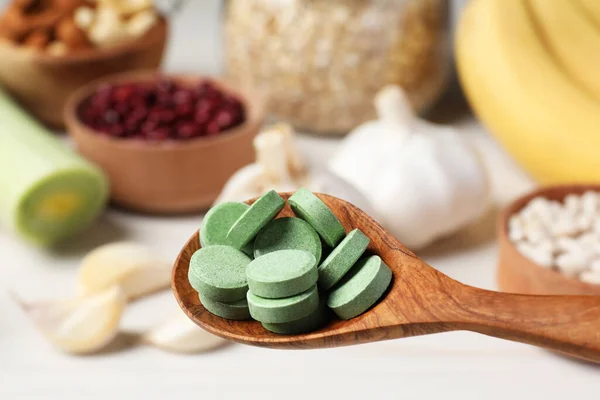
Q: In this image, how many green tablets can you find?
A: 11